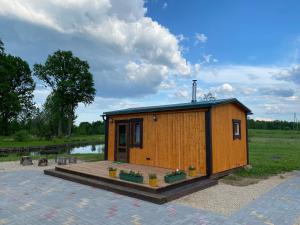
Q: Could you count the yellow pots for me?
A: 3